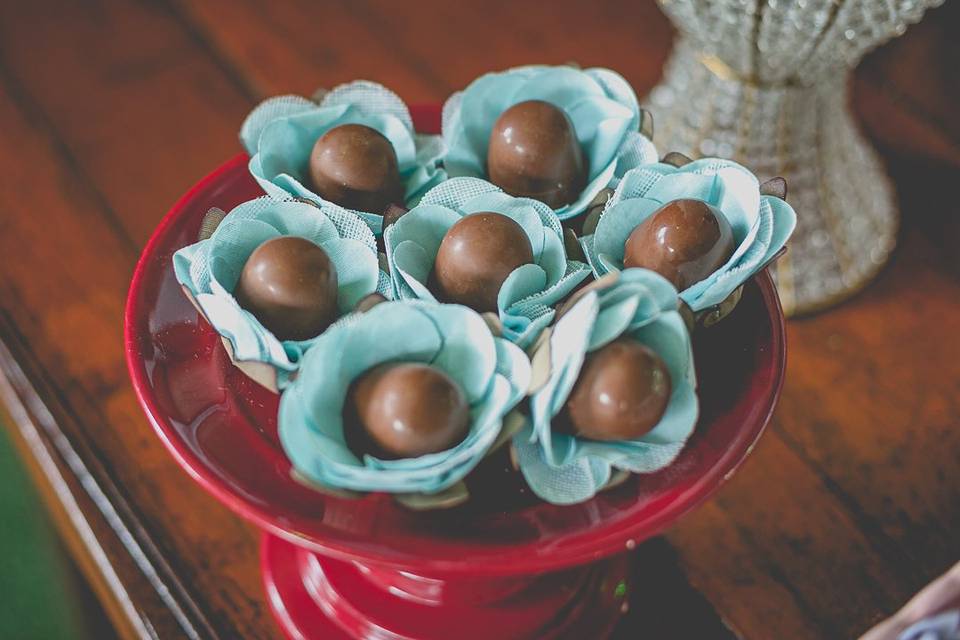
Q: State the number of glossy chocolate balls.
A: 7